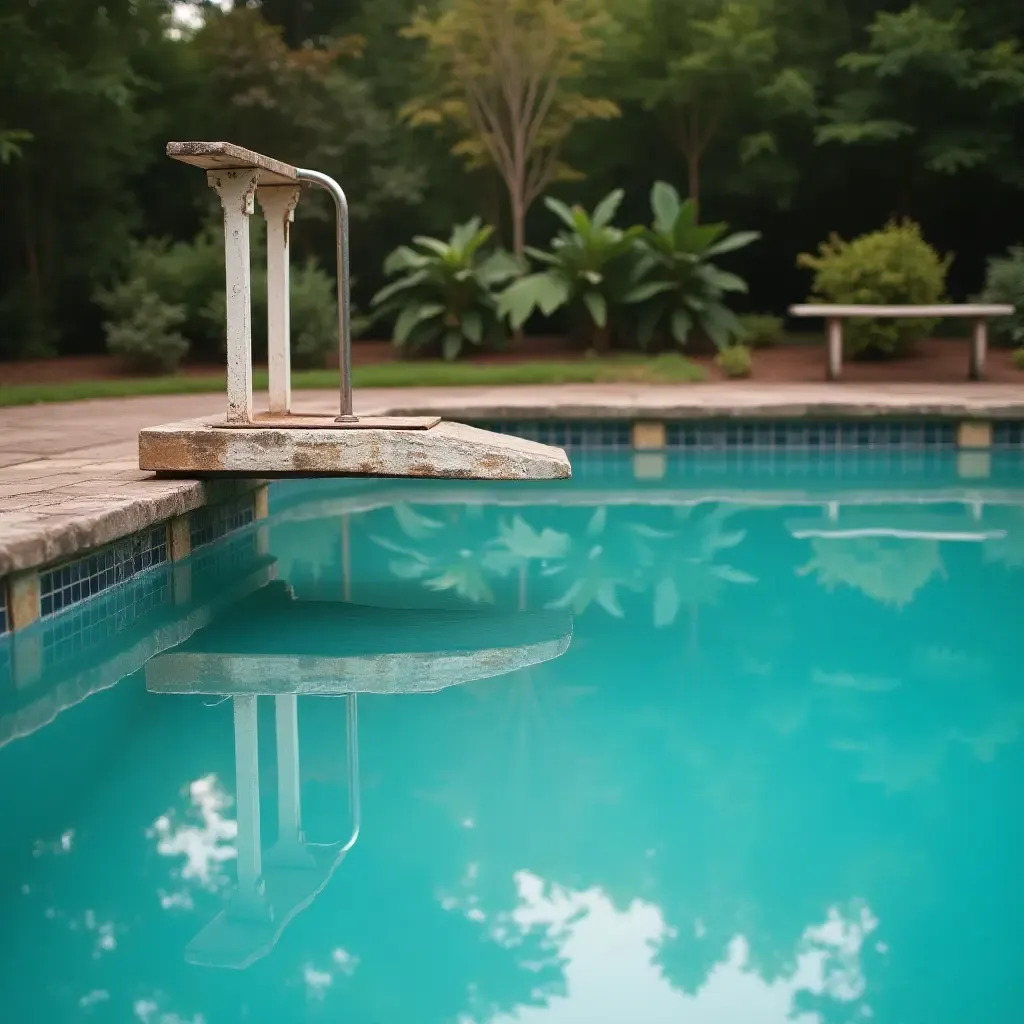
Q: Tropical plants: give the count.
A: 3